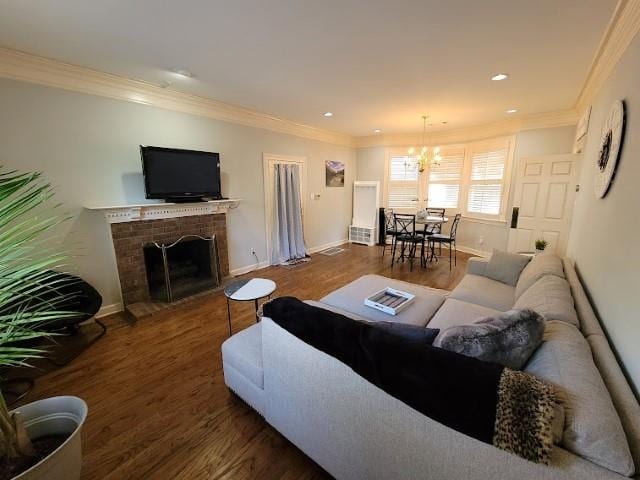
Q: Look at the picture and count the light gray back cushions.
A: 3